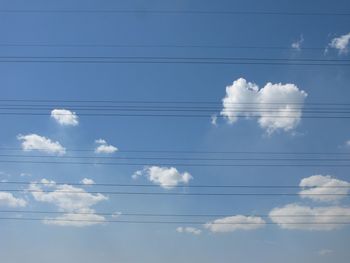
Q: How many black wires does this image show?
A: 15